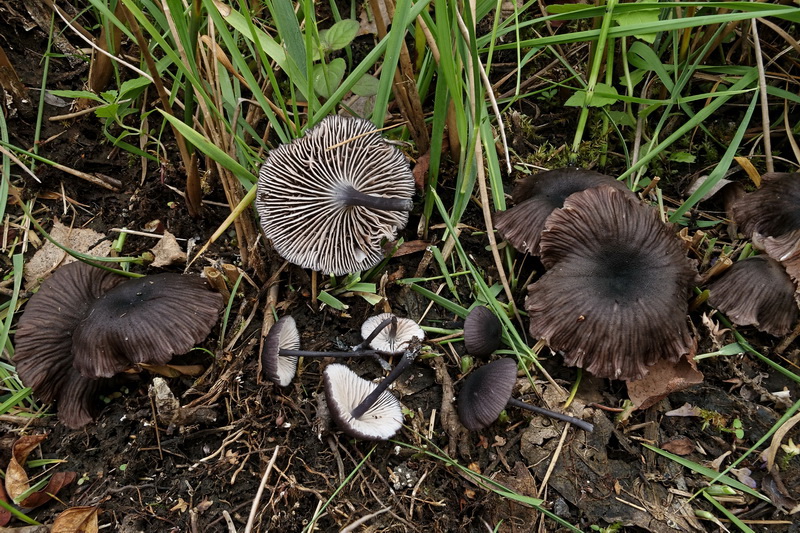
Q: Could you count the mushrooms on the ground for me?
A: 12